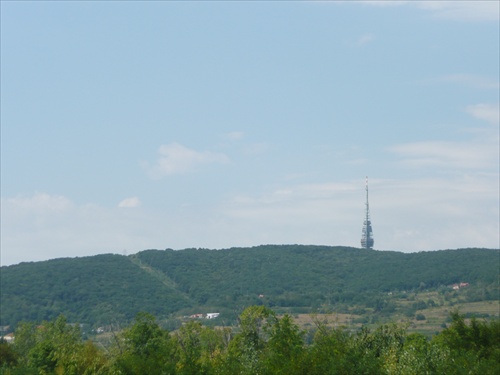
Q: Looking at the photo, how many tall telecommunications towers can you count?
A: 1